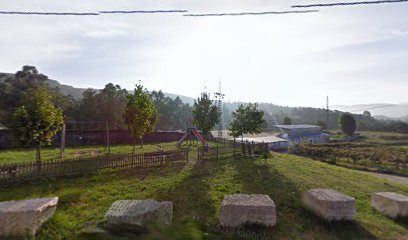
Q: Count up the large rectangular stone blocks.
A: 5